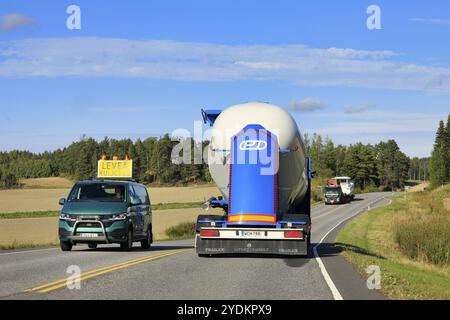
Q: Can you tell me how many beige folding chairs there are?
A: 0